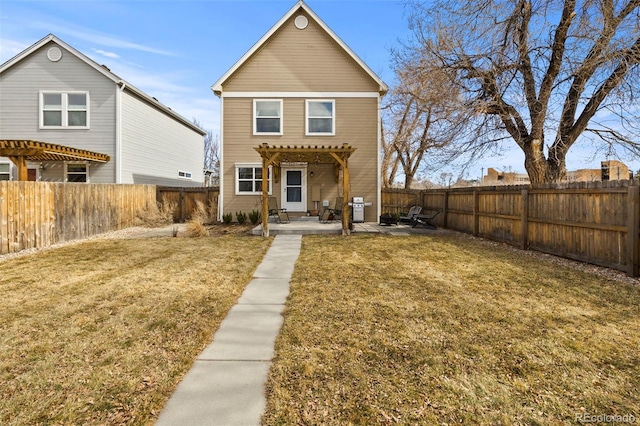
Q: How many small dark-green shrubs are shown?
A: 3